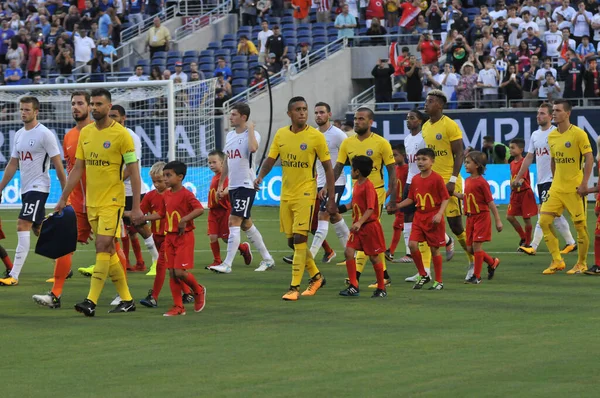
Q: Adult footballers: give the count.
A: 12